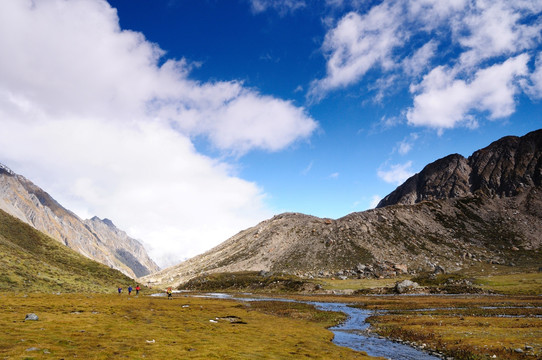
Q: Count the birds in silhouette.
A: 0